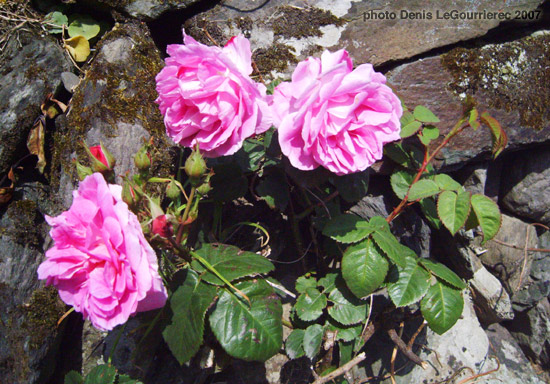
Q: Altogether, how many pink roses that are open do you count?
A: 3